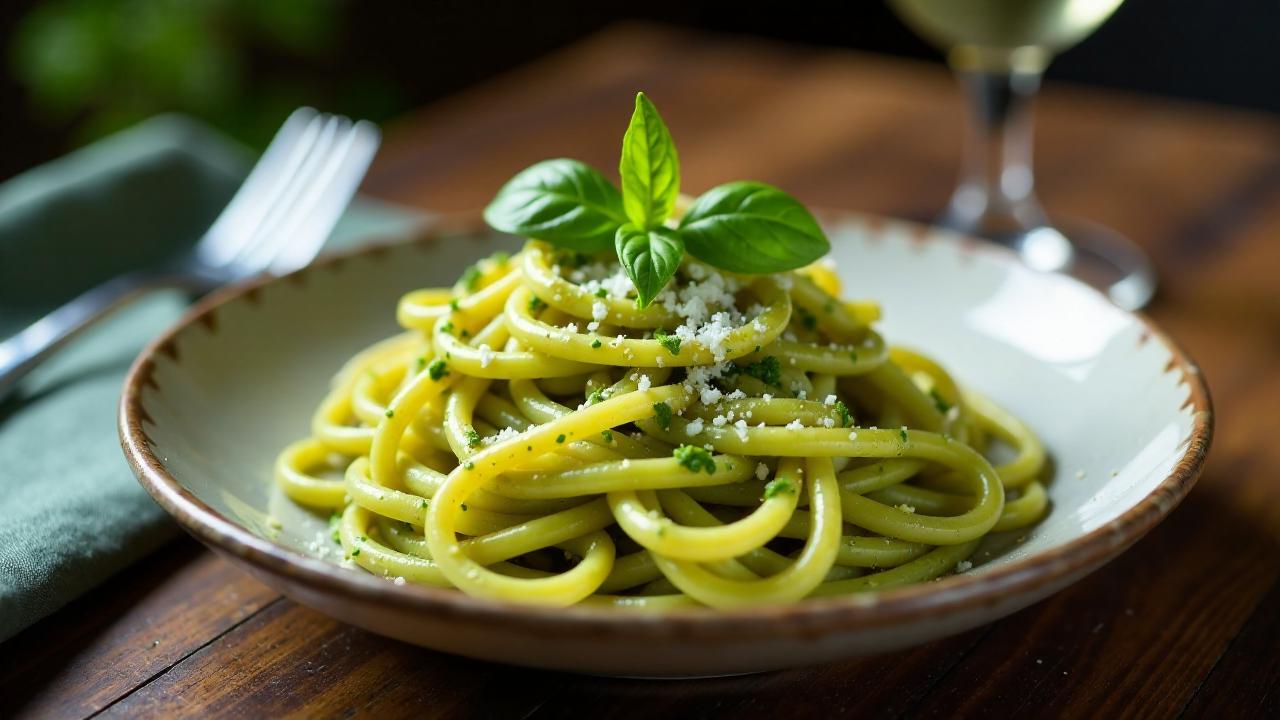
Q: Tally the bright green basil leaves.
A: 4